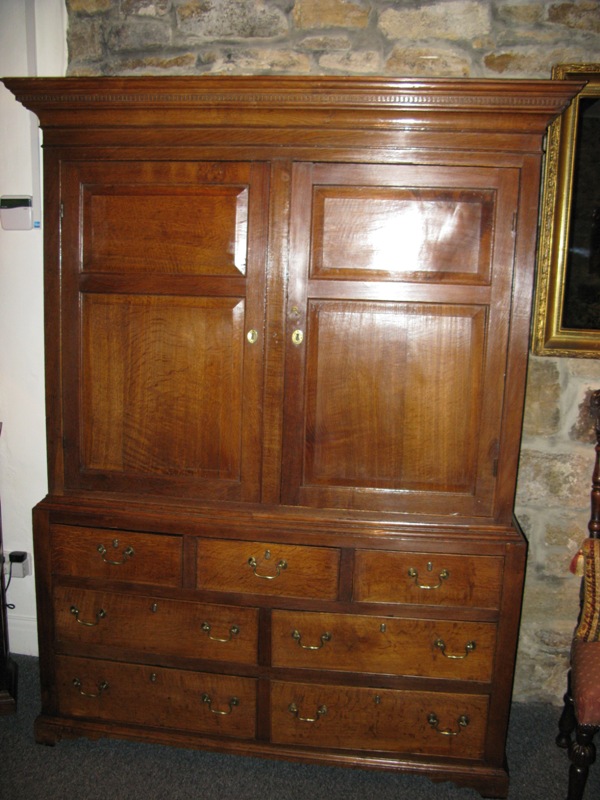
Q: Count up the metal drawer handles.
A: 11